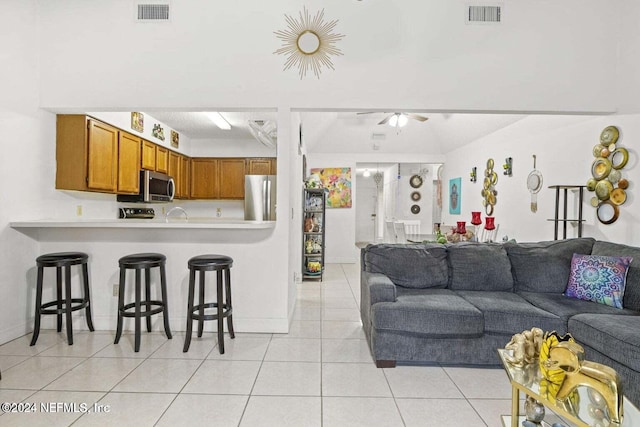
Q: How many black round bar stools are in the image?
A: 3